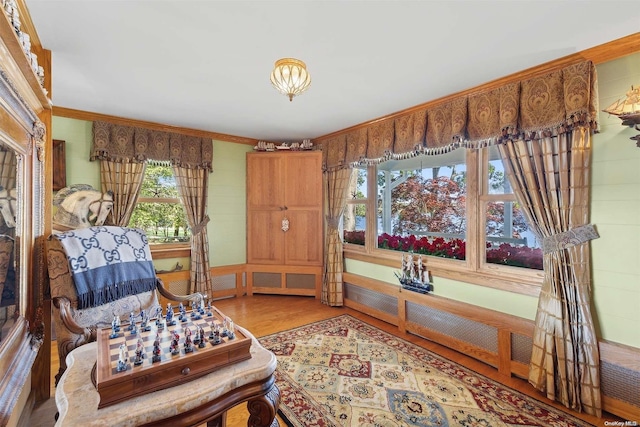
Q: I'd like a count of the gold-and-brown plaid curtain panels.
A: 4